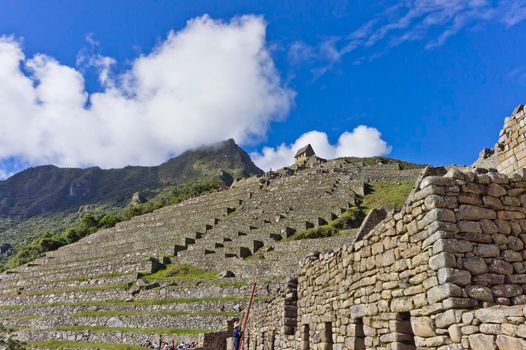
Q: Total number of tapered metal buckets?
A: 0